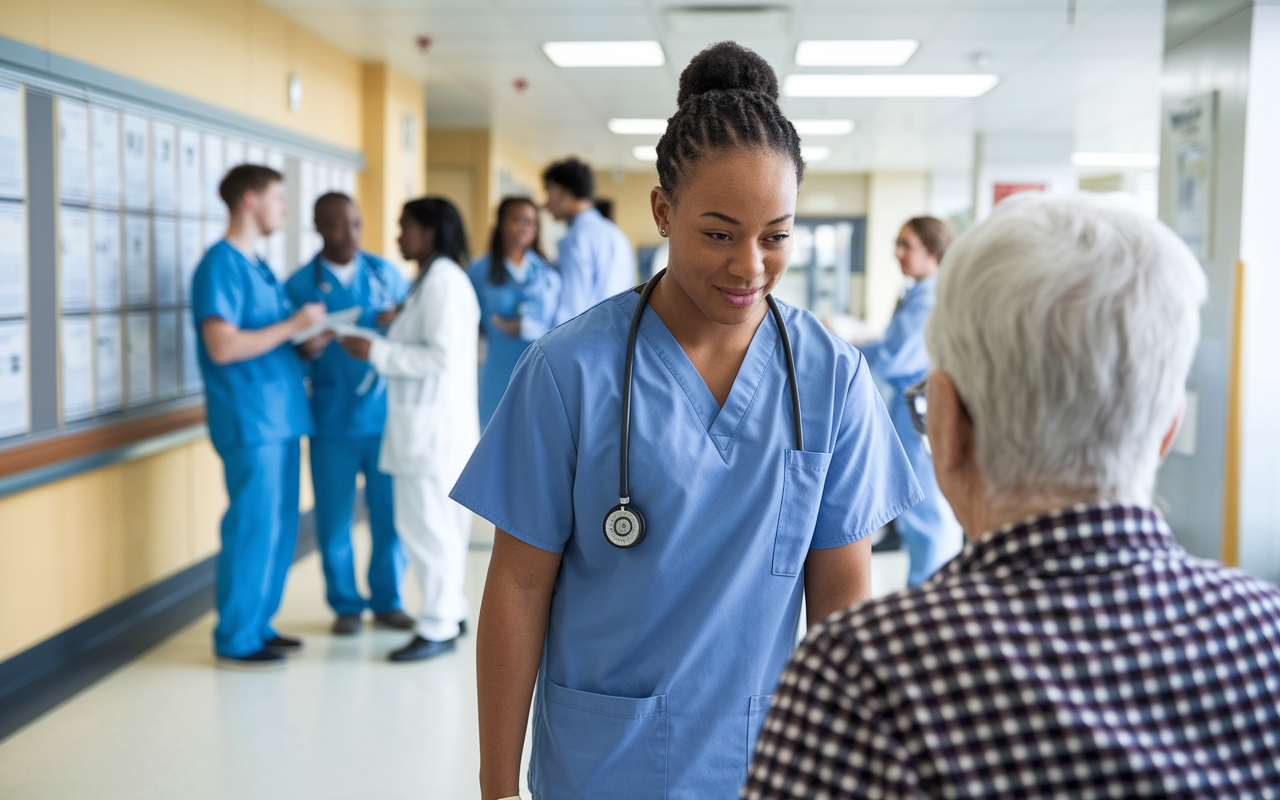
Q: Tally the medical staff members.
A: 7